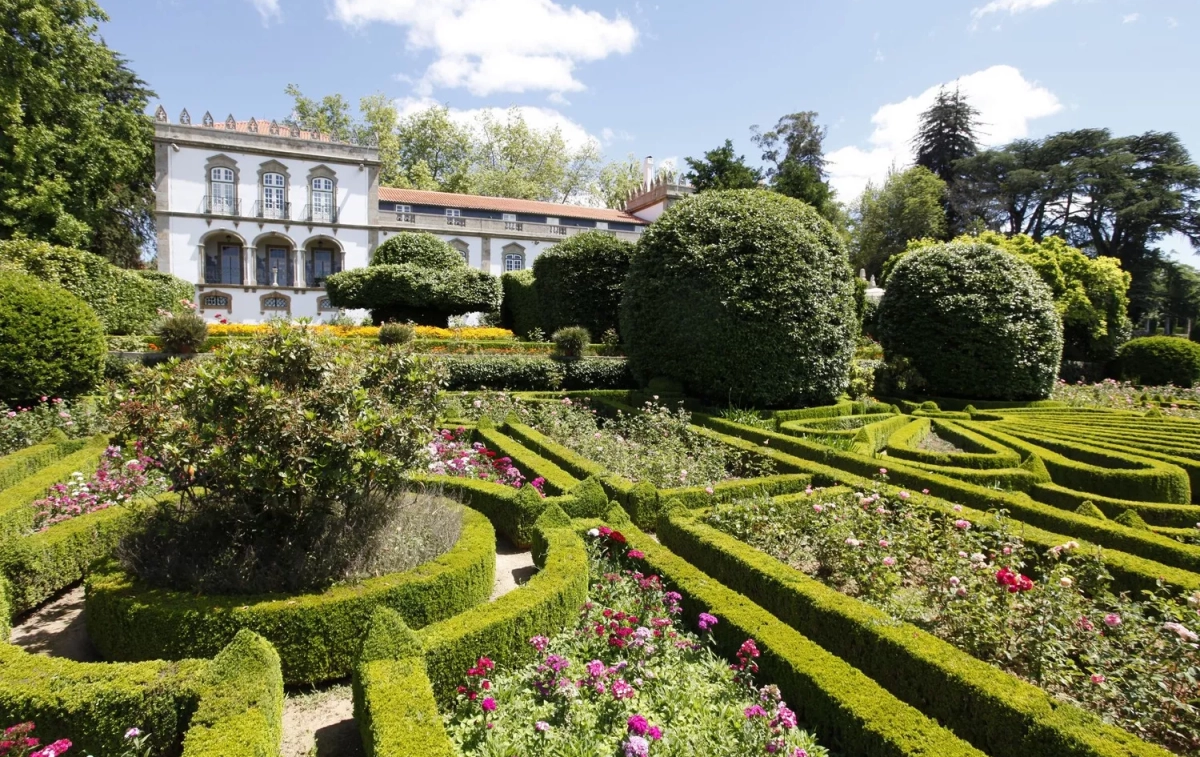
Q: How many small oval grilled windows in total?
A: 3